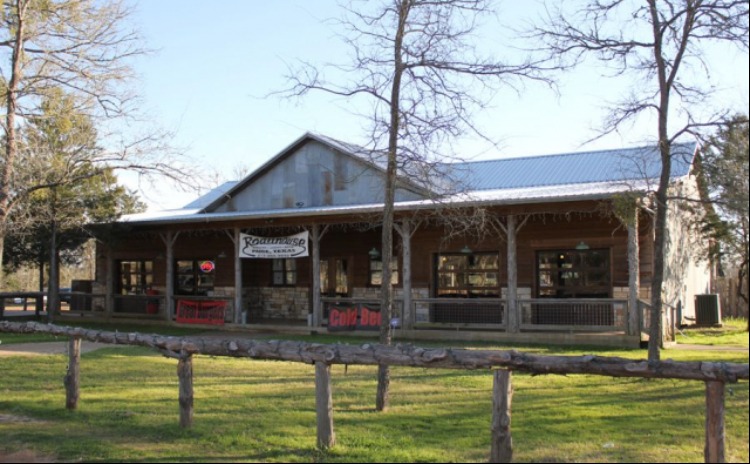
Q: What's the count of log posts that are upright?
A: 5